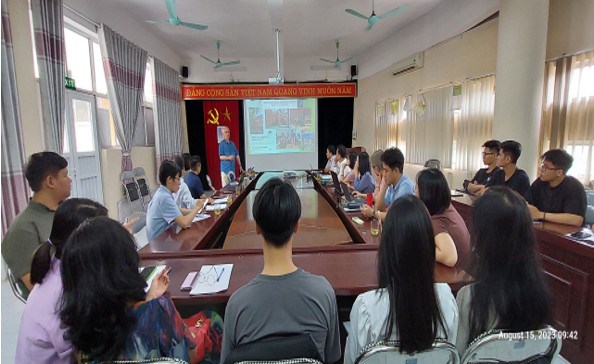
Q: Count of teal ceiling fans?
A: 4